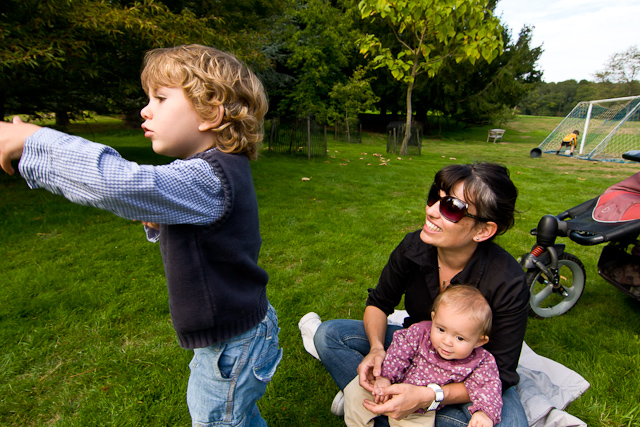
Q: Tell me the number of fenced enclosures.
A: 3